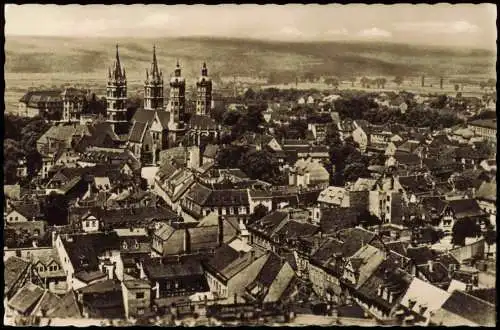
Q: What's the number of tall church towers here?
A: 4